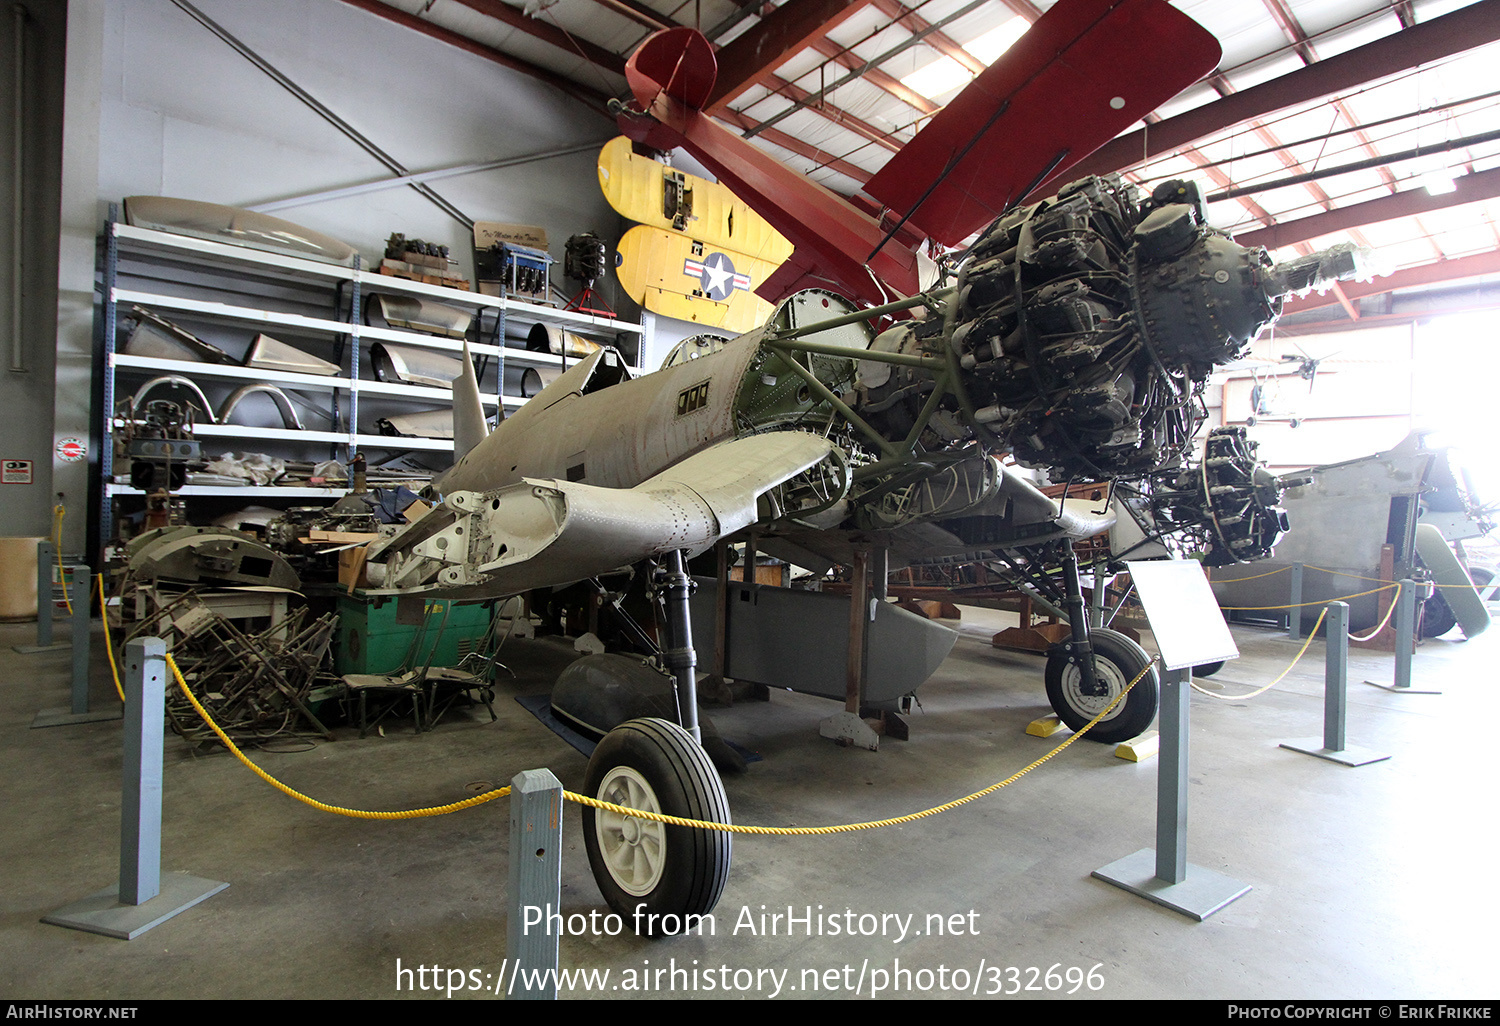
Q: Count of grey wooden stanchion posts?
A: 8